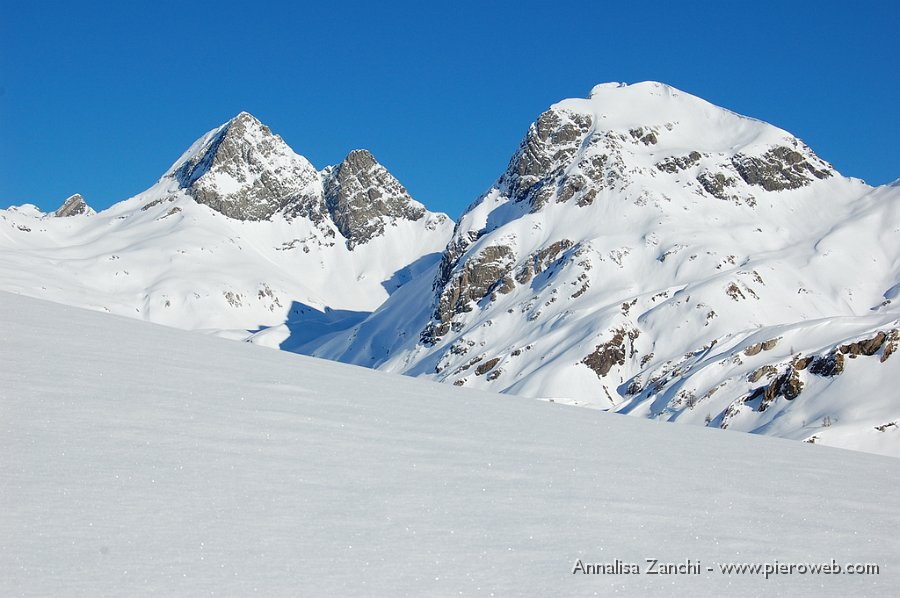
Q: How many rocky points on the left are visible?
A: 3